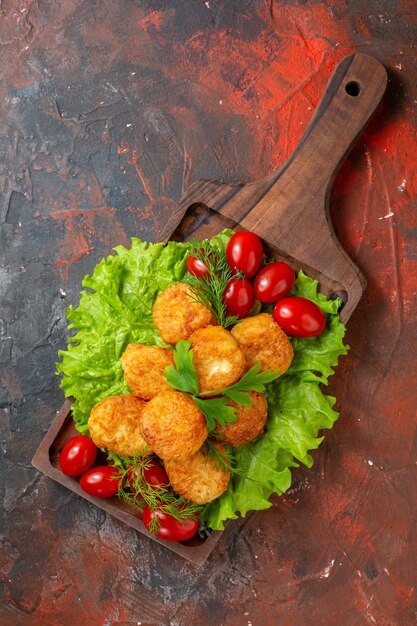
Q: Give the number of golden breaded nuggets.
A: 8